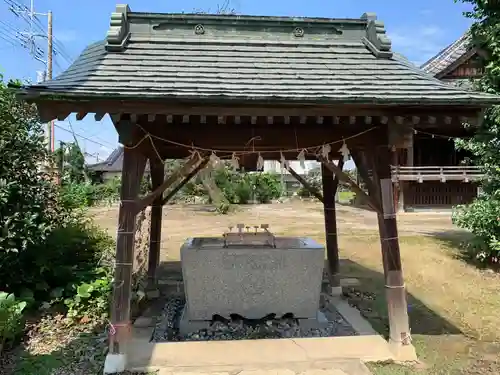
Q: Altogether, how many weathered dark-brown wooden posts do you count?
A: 4